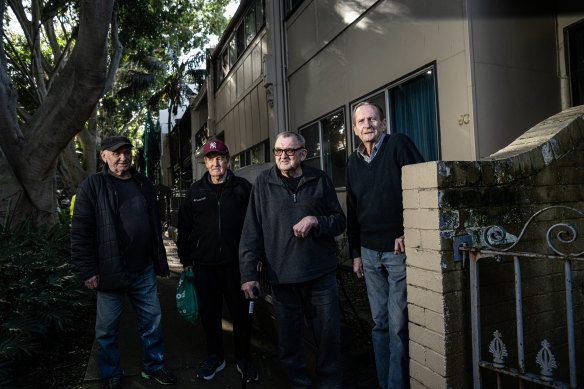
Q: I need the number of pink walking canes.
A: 0